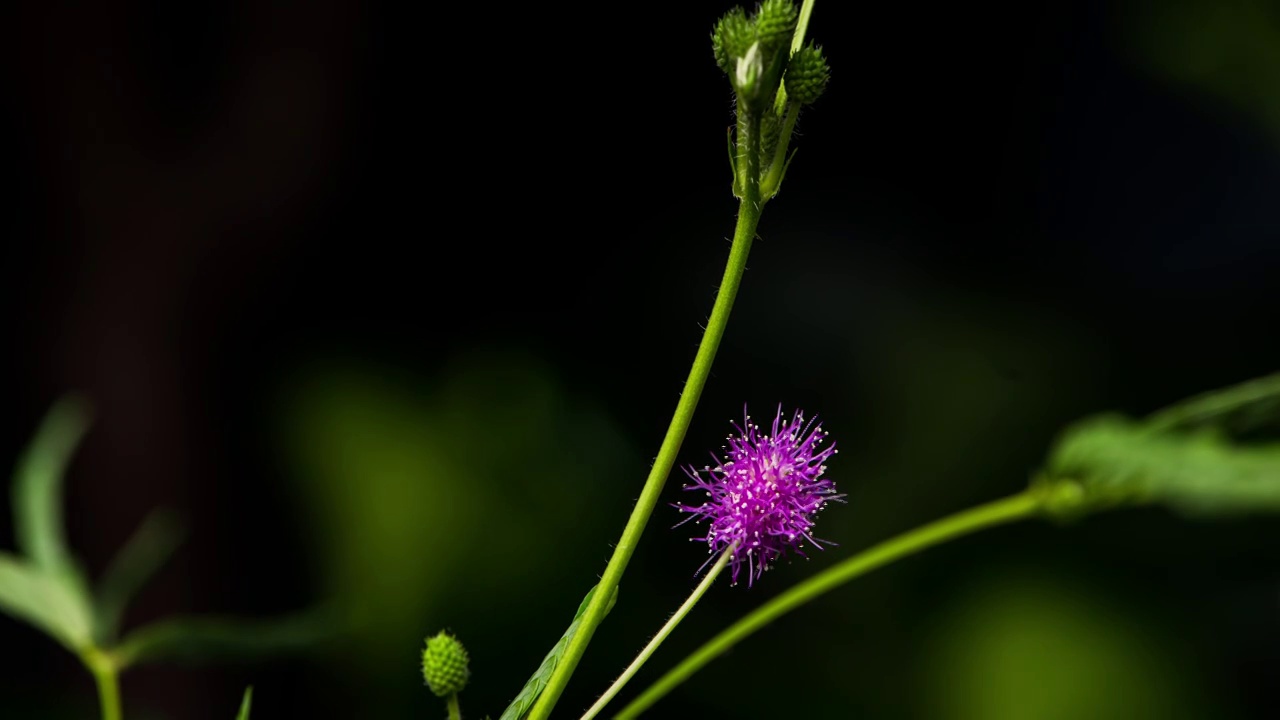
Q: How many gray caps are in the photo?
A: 0